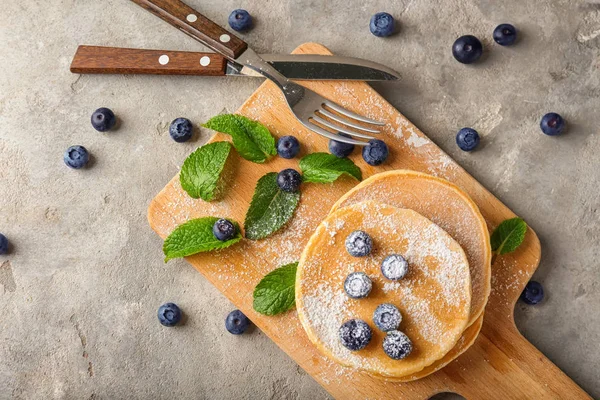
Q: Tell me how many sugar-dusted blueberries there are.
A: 6